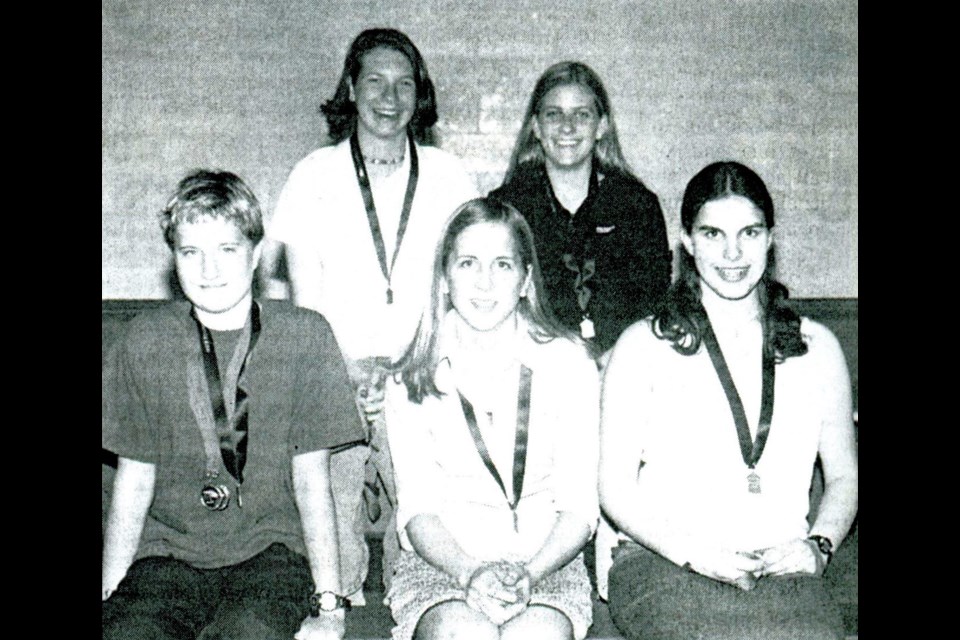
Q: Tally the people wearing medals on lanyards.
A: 5